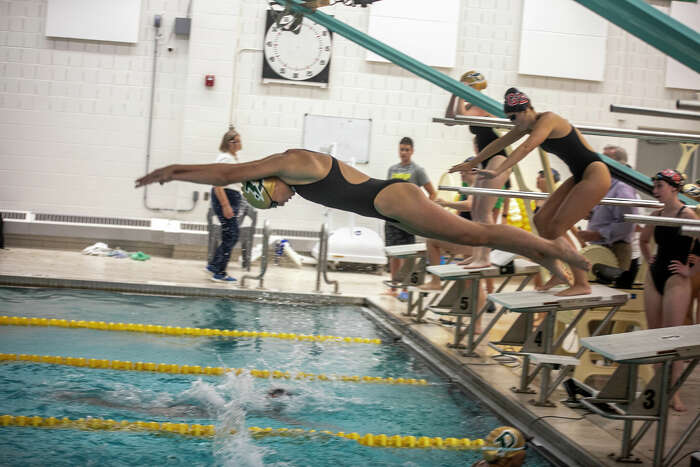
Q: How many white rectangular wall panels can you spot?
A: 4